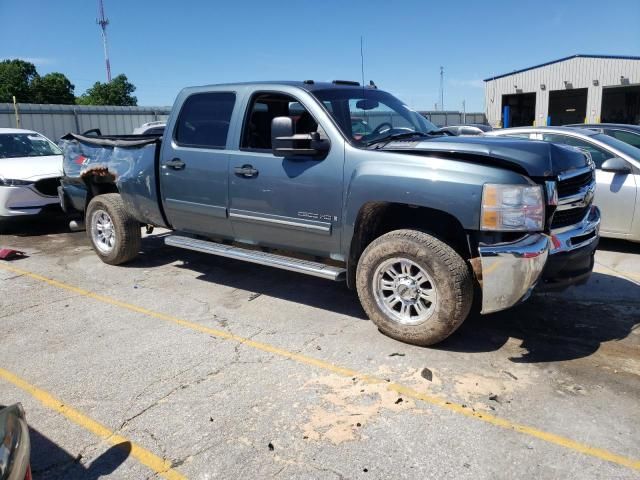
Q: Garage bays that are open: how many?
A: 3